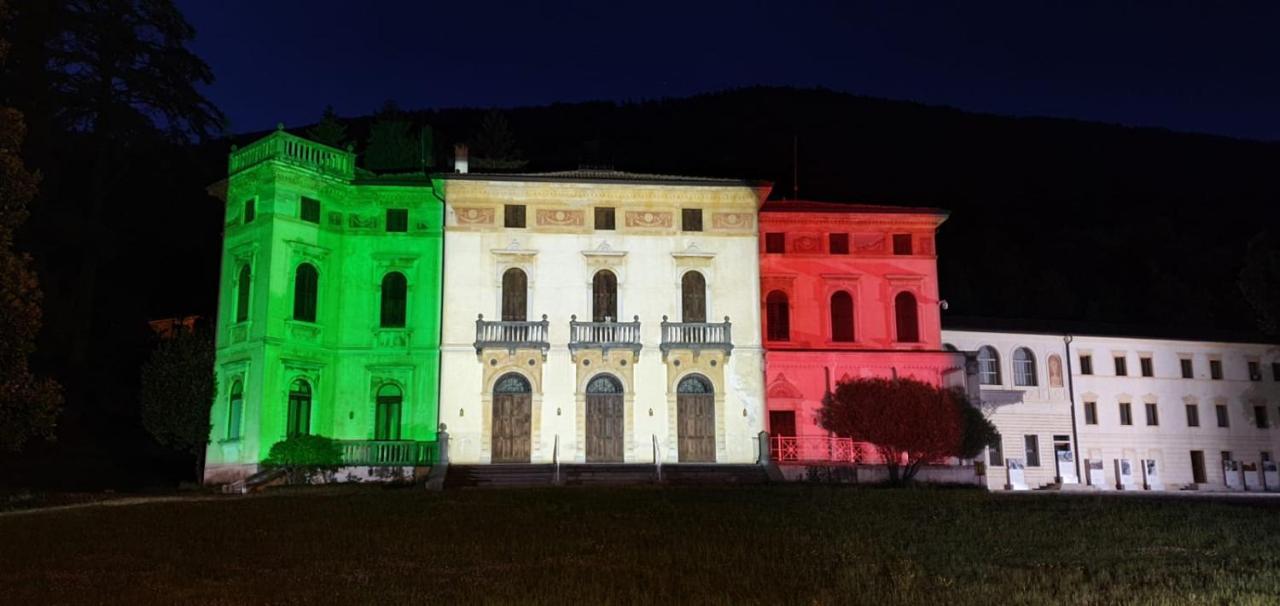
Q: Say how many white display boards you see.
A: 8